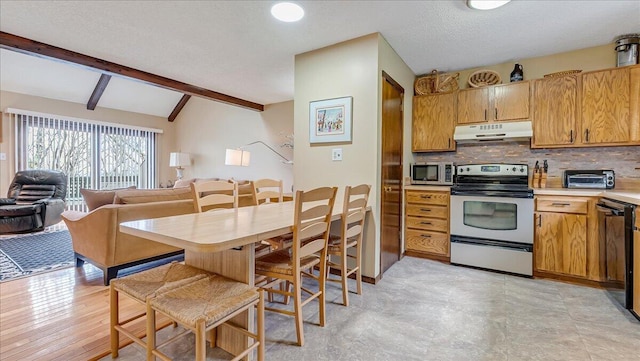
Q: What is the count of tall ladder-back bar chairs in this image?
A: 4